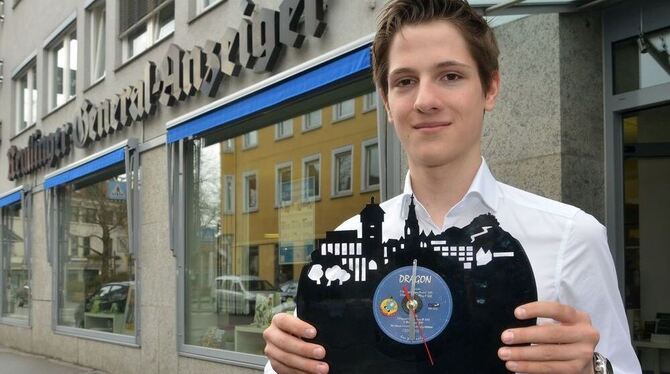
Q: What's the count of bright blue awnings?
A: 3